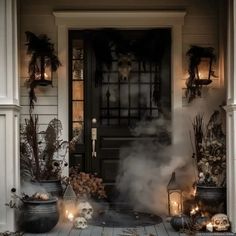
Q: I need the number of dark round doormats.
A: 1